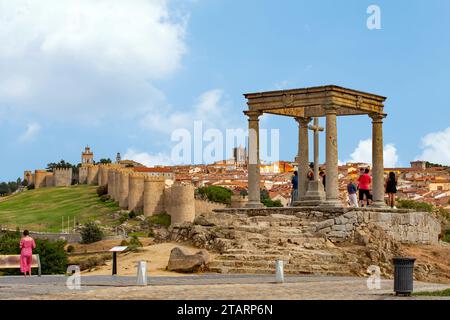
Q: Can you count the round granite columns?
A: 4